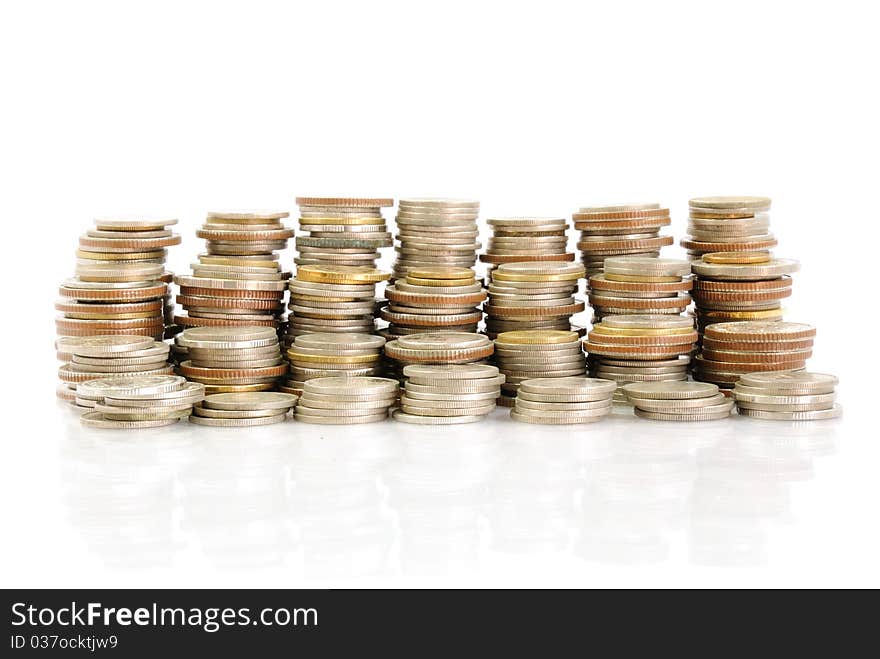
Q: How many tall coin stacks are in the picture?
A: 7